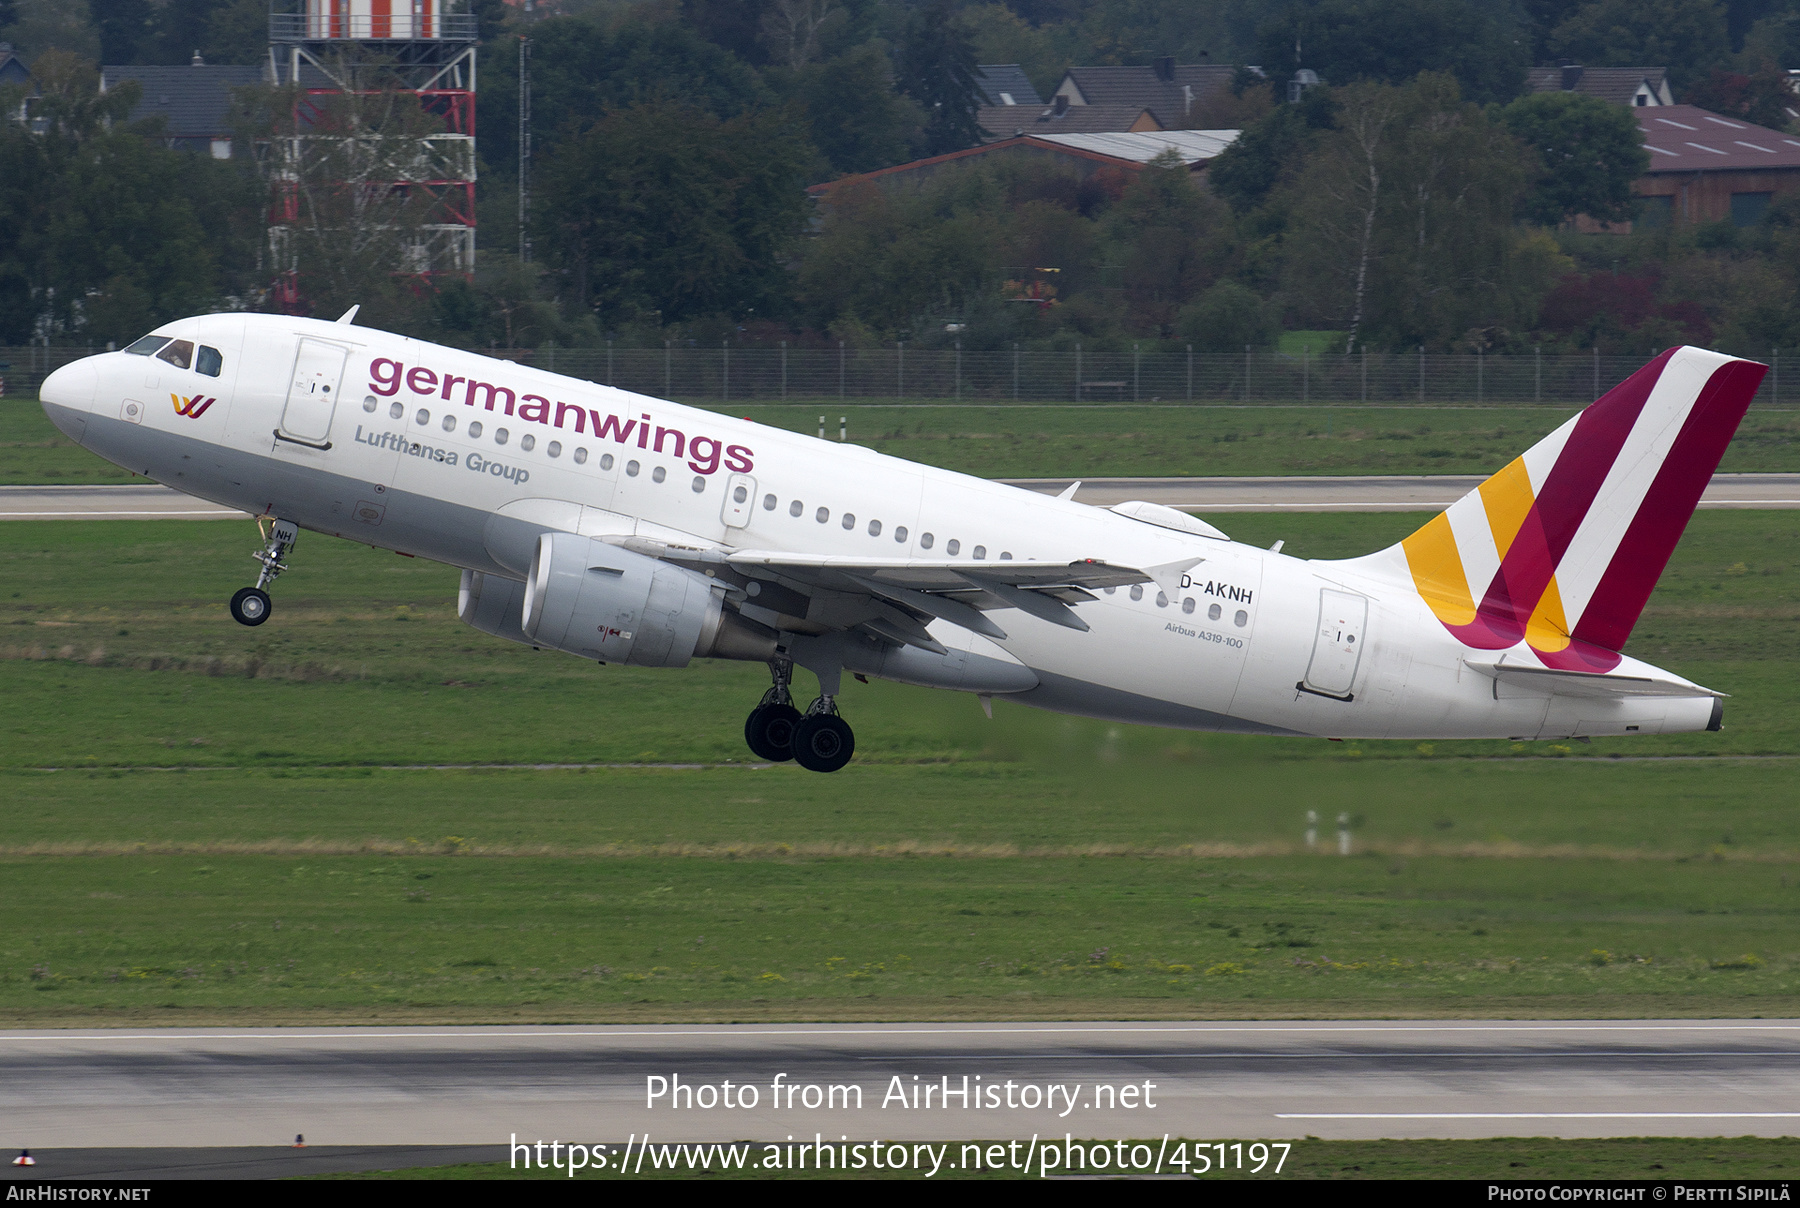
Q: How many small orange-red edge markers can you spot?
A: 2